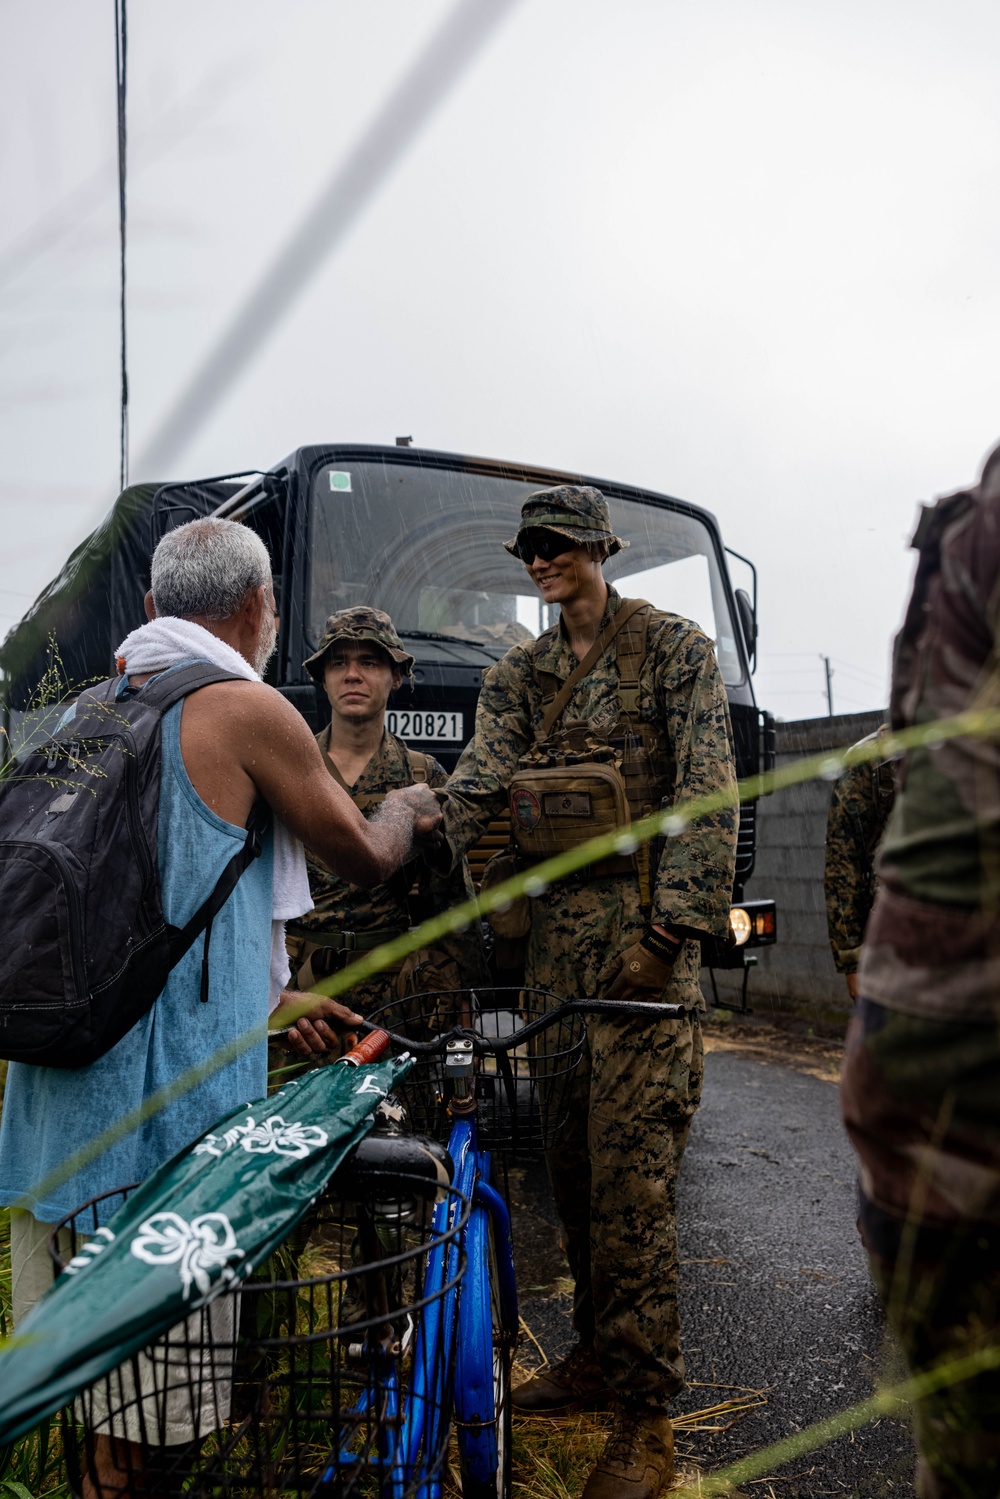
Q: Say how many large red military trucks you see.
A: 0